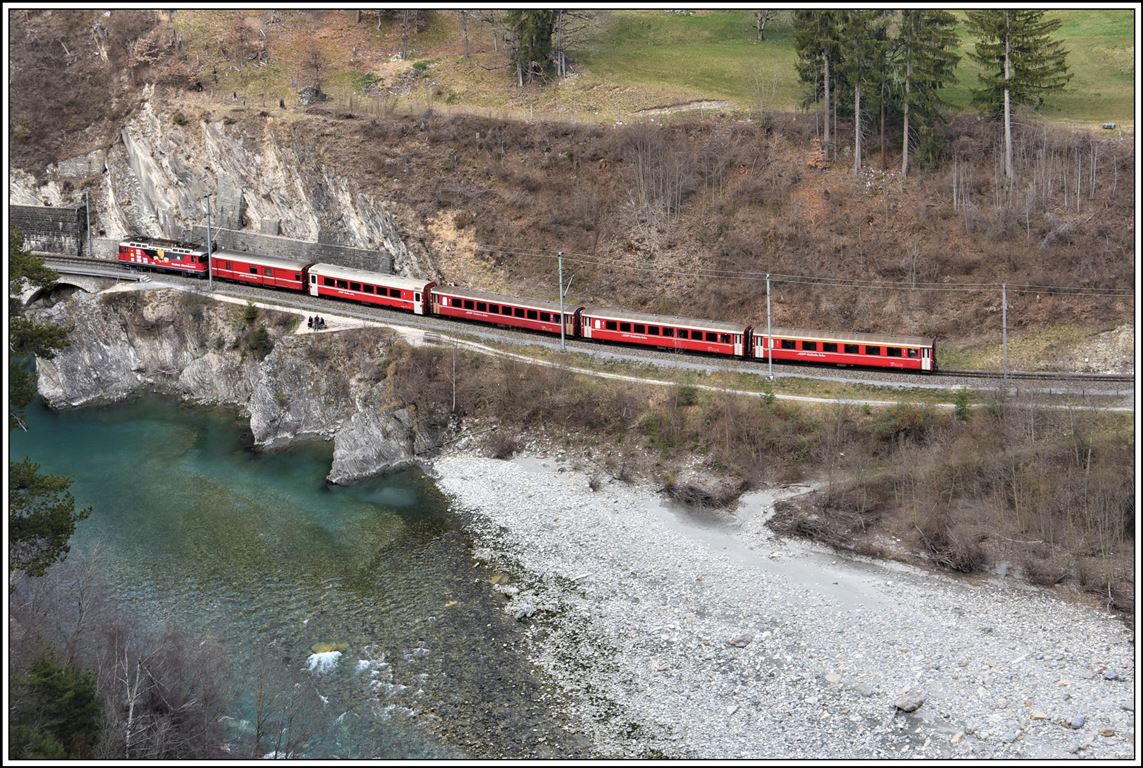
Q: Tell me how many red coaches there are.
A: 5